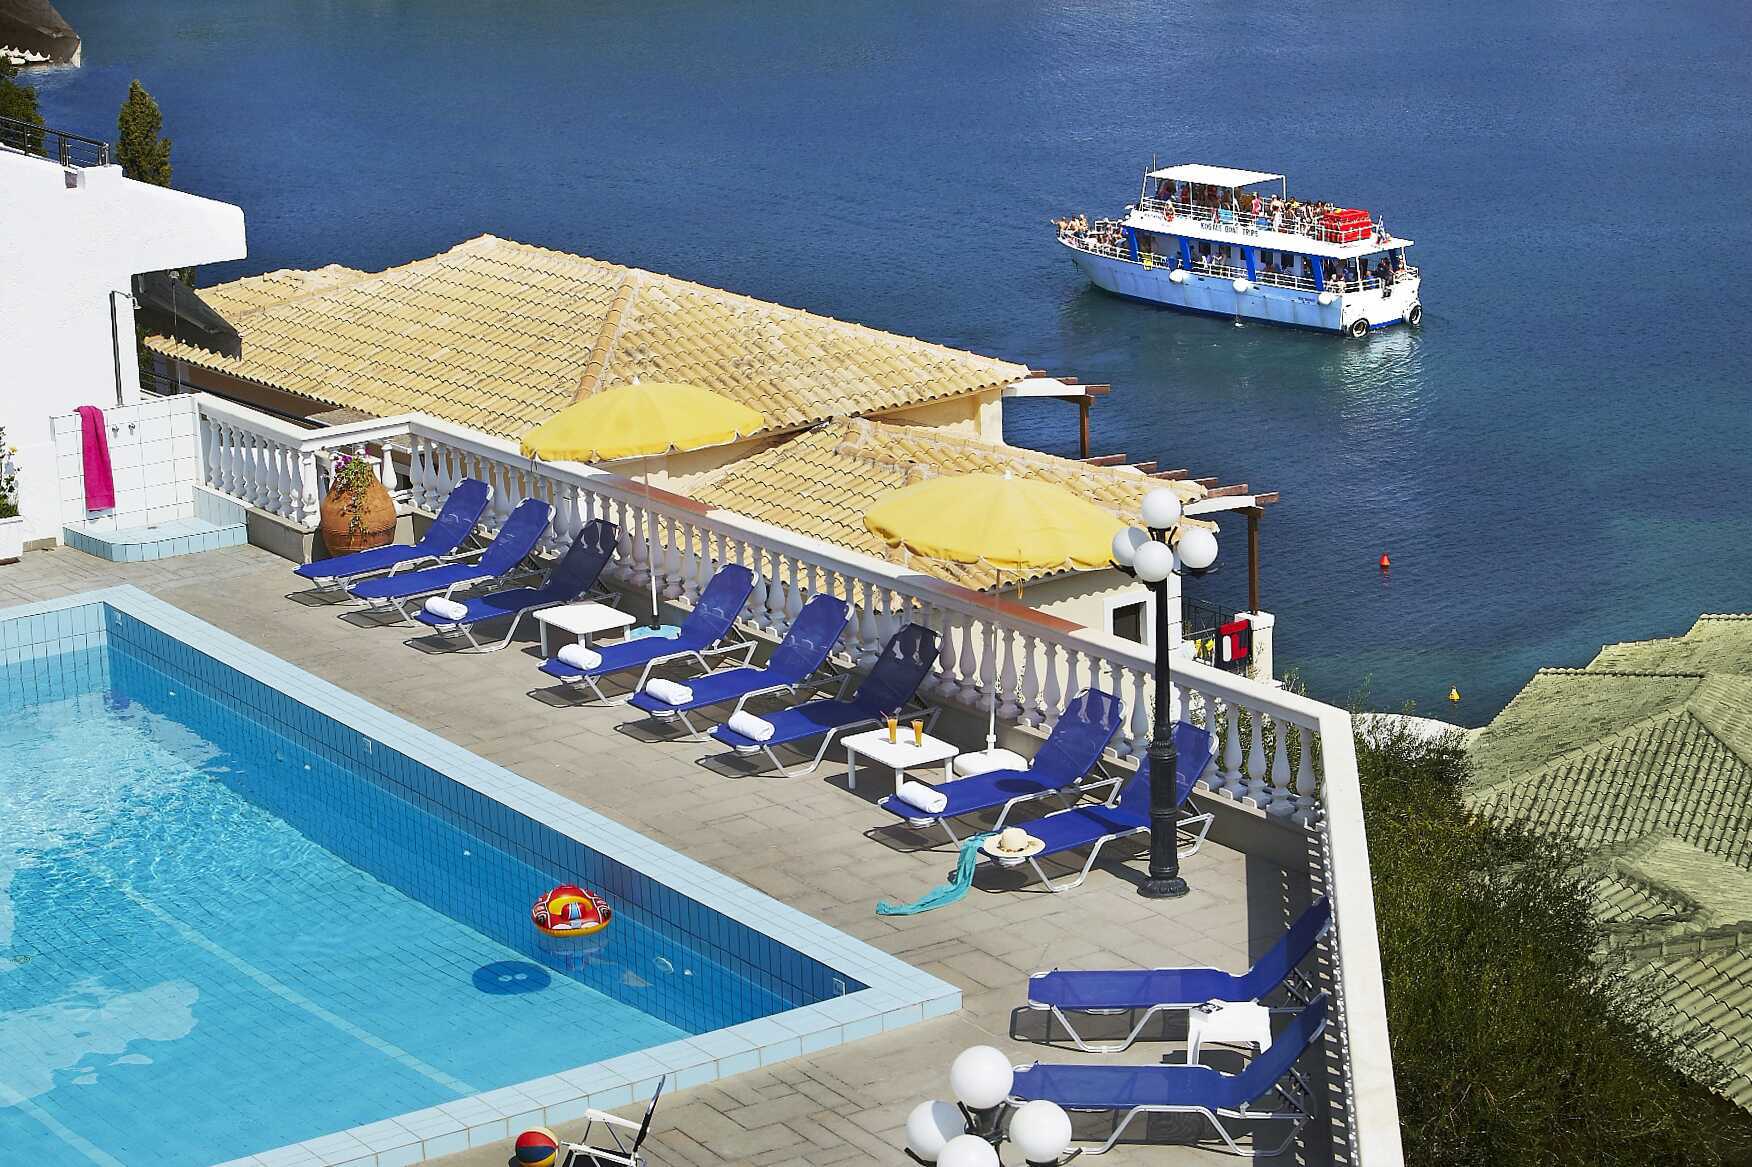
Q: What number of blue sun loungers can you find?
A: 10